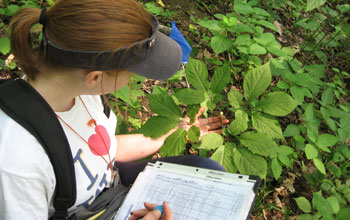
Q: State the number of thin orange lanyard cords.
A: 1